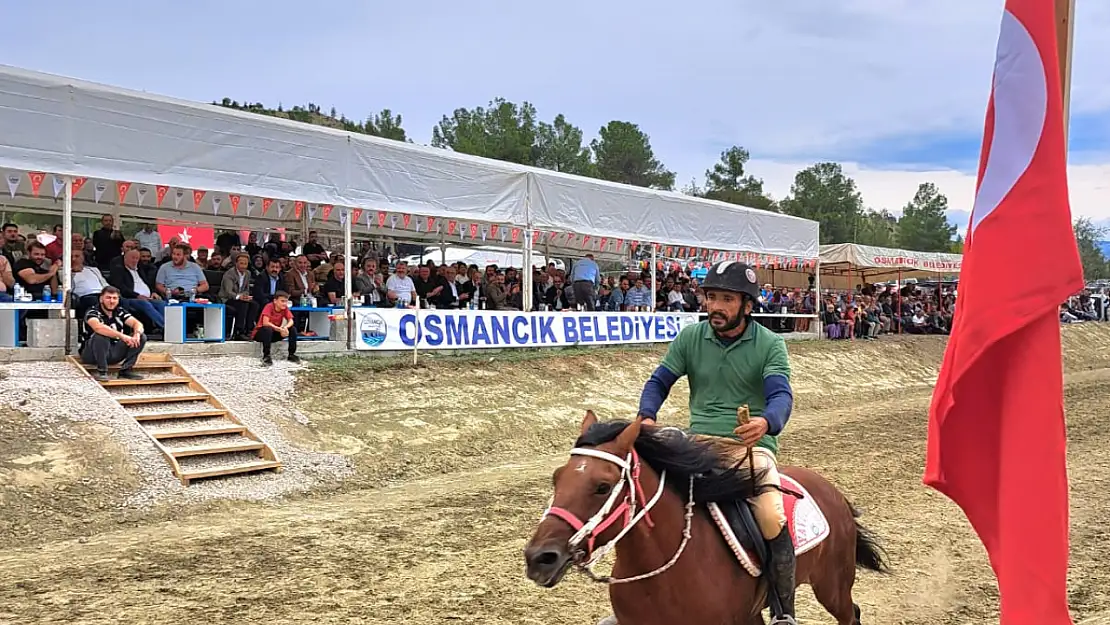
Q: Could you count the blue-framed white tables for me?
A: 3